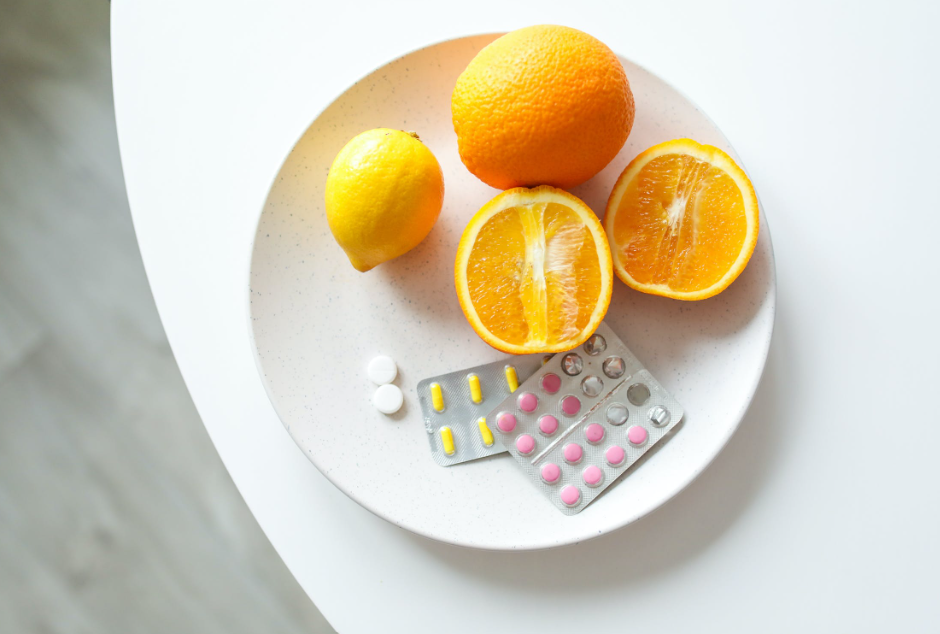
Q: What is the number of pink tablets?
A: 13